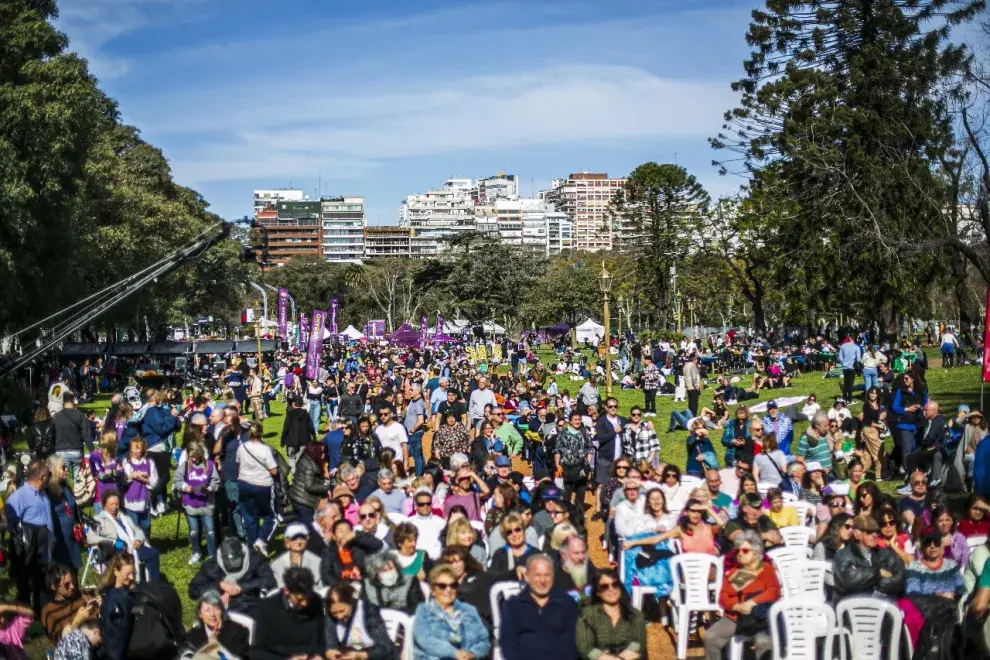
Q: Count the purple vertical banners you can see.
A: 6